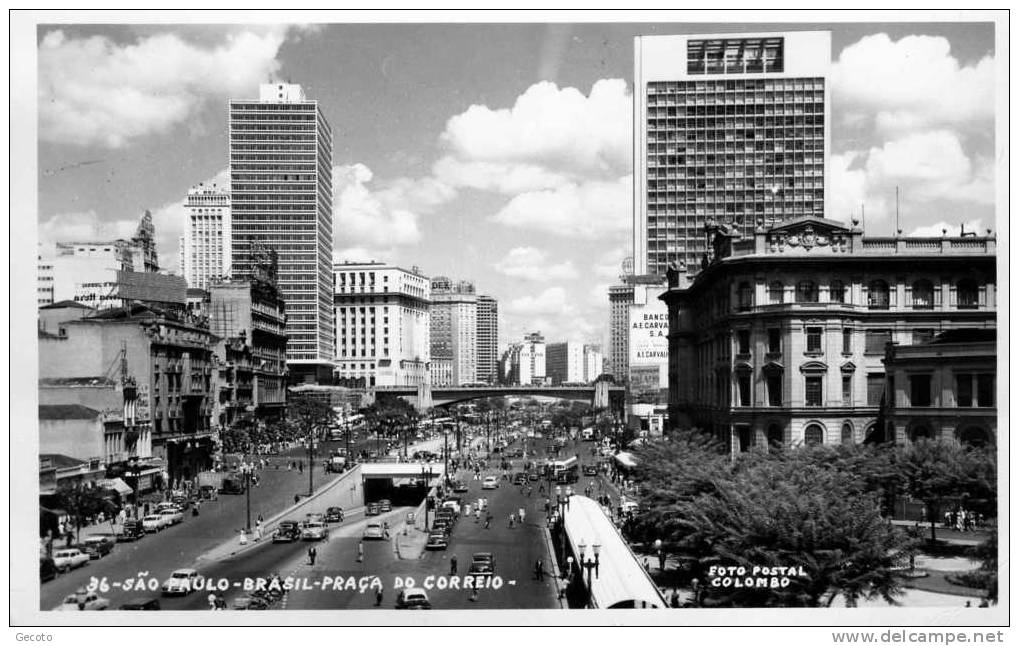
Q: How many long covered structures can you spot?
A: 1